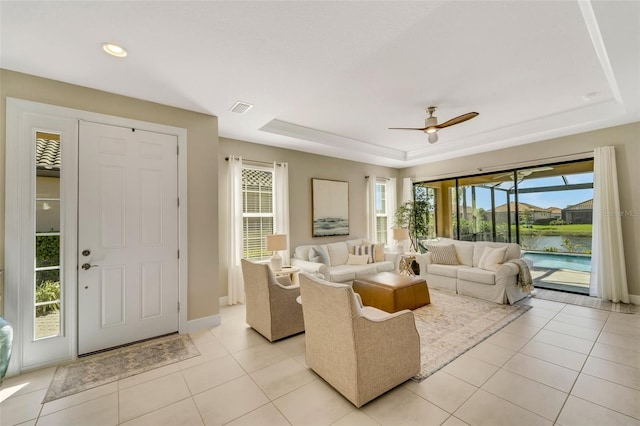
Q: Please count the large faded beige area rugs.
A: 1